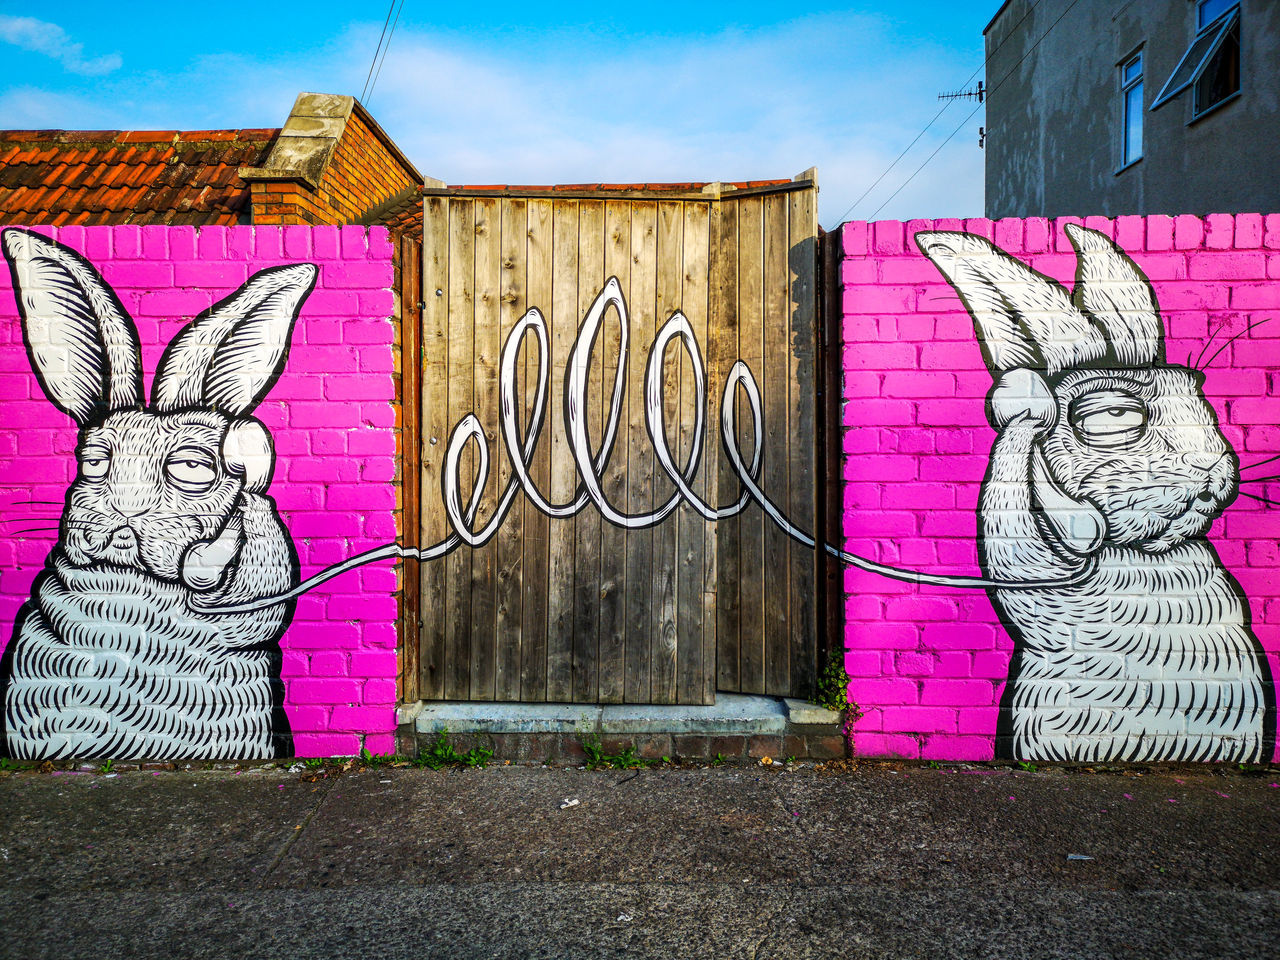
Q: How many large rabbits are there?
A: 2